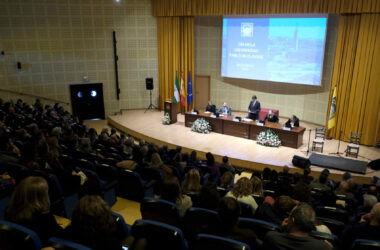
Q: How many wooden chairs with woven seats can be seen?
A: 2